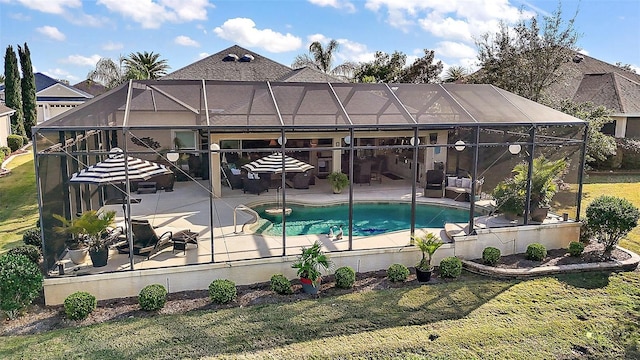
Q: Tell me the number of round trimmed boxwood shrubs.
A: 10